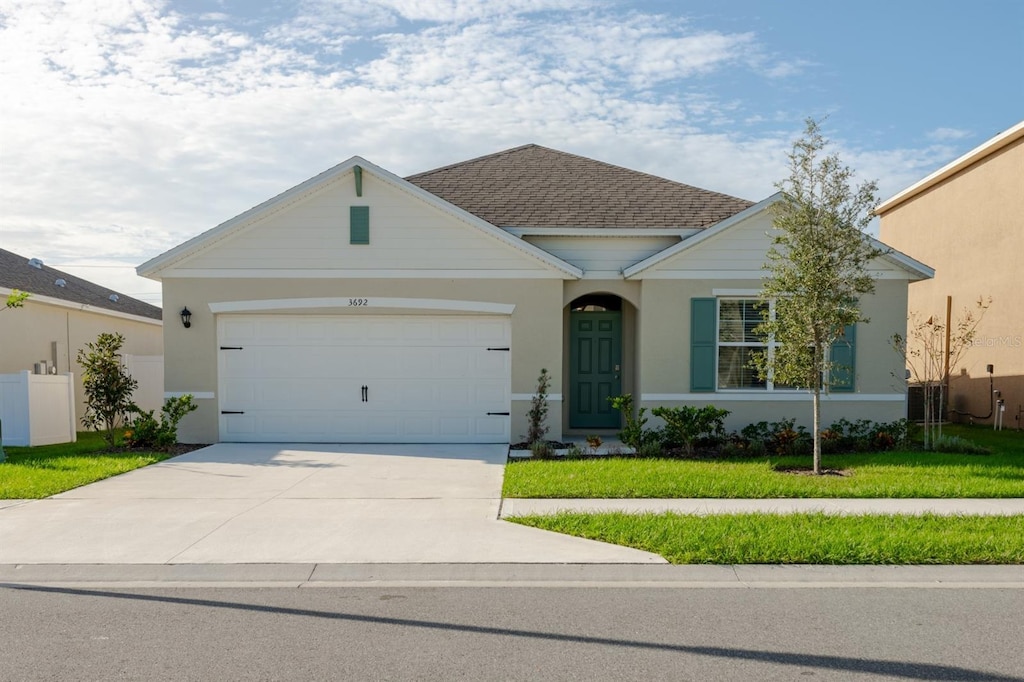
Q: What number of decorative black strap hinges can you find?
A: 4